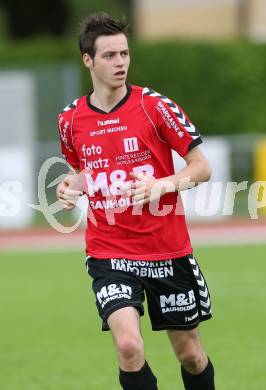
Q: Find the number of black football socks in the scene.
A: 2